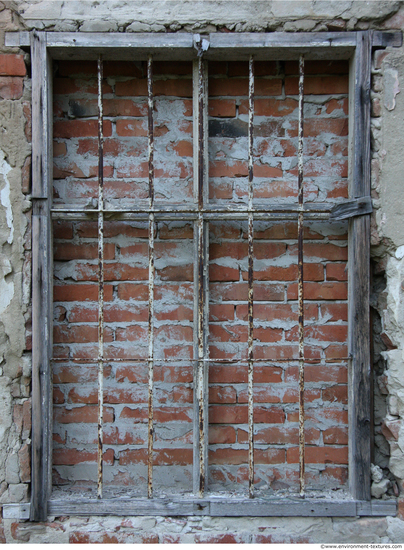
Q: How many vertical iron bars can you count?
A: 5